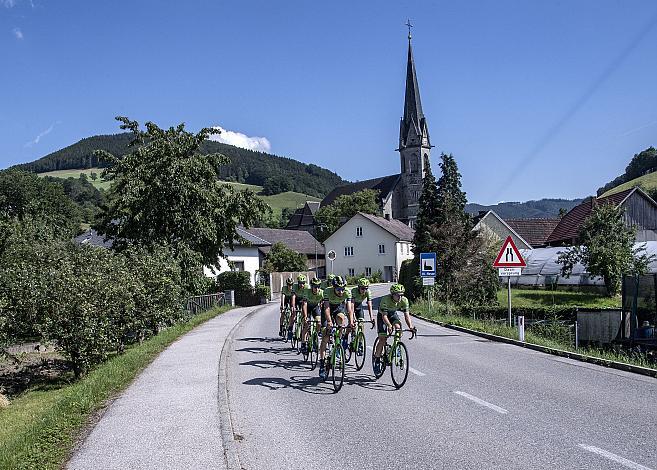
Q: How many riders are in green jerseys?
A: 7